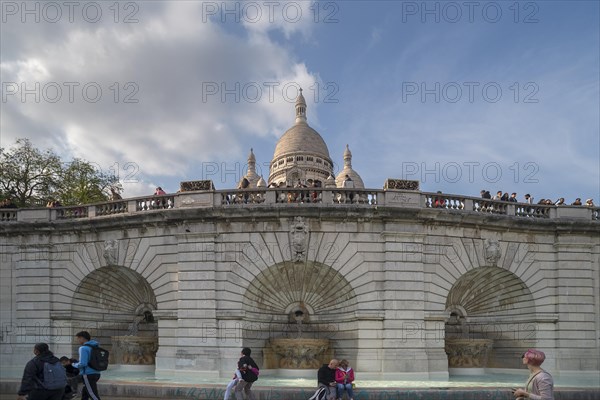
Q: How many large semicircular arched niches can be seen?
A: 3